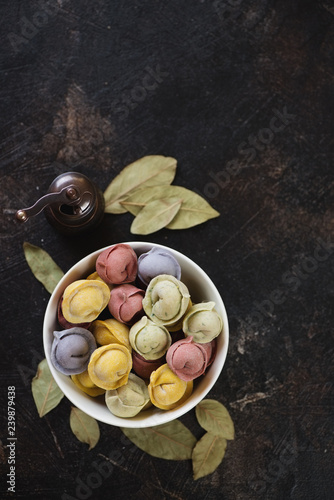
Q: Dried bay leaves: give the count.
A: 9